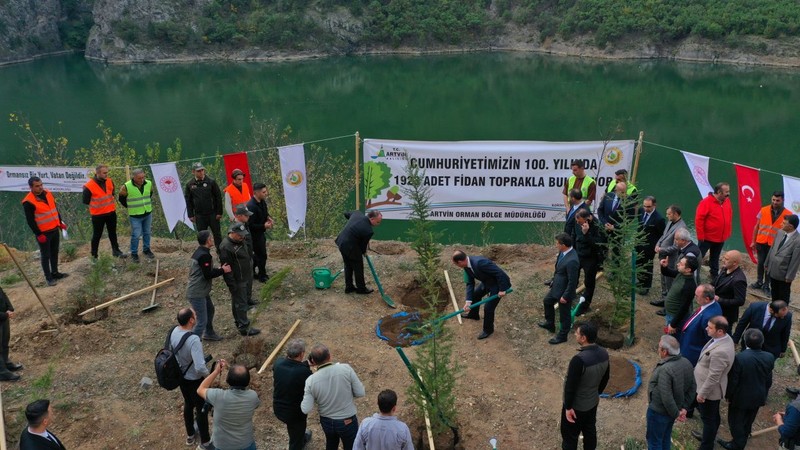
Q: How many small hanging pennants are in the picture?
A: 6